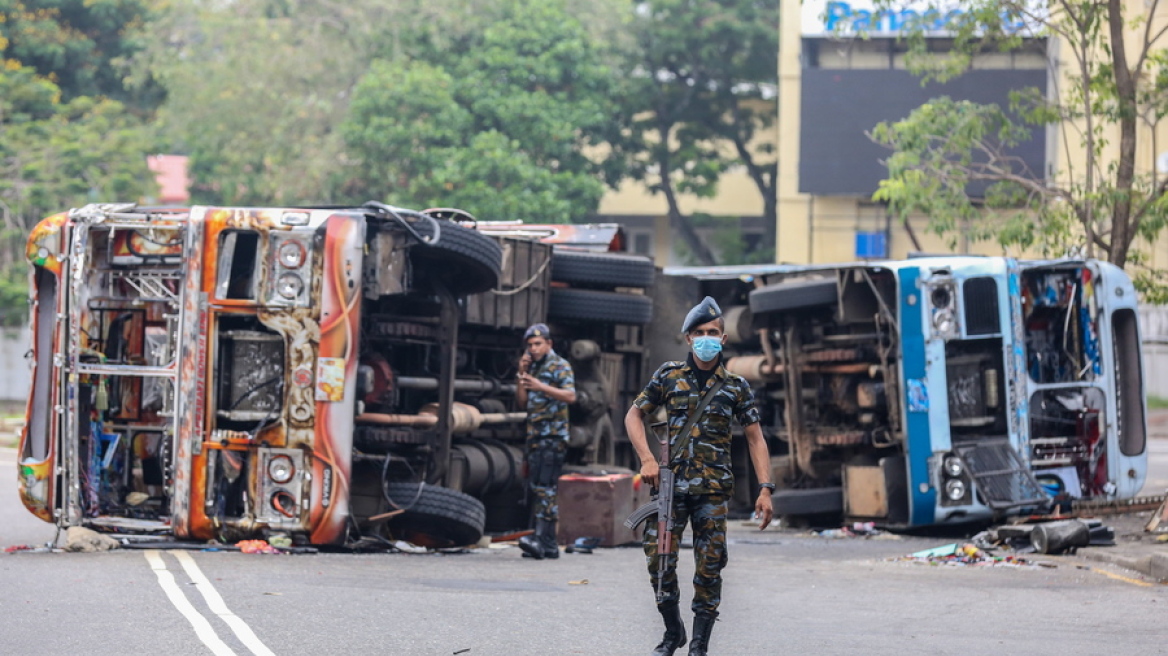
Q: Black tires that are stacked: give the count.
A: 2